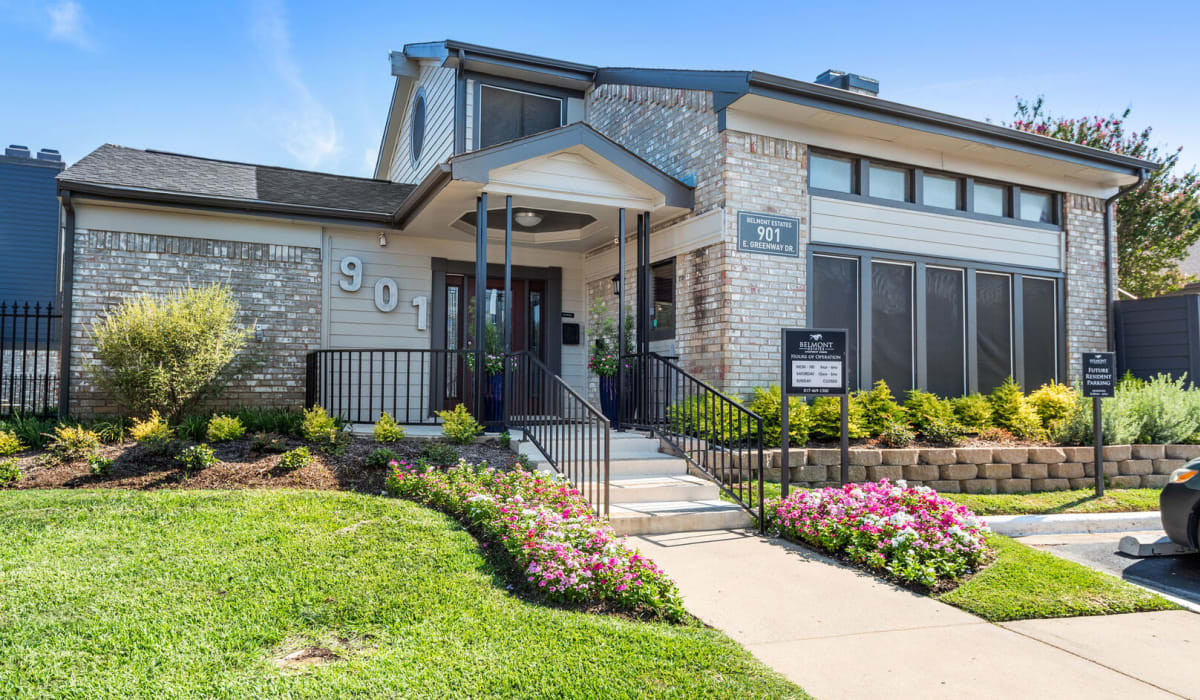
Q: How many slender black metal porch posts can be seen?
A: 6